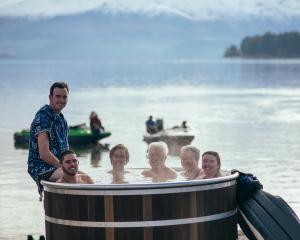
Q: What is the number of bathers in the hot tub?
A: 5